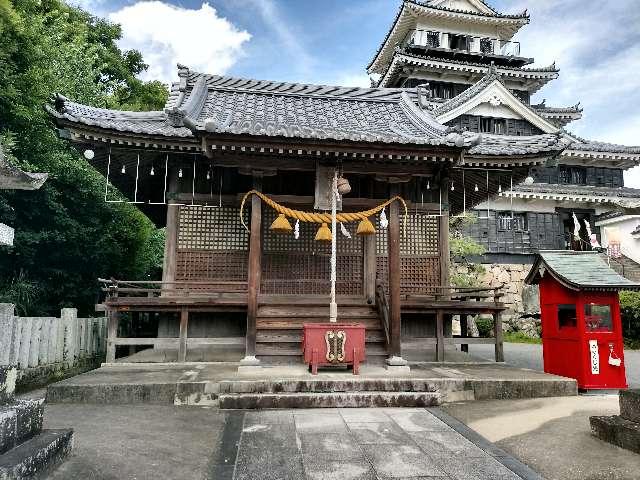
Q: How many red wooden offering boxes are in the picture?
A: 1